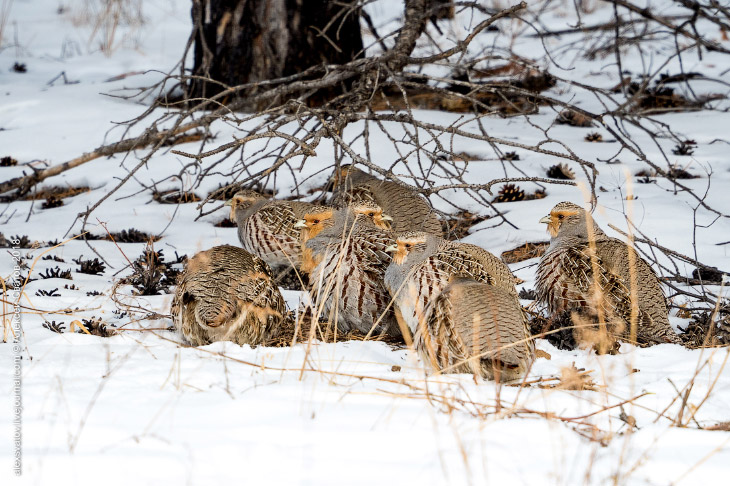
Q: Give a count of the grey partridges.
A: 8